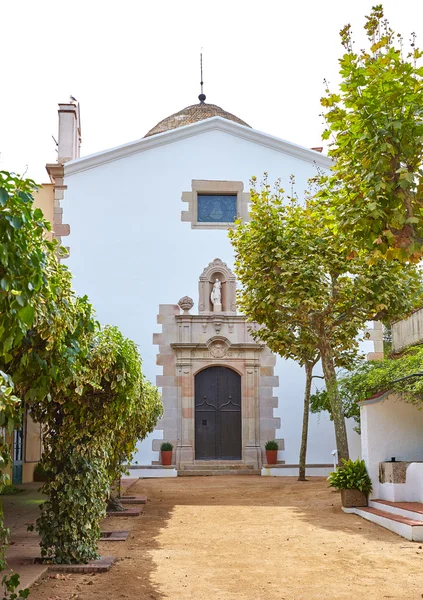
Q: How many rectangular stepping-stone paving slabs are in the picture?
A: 4